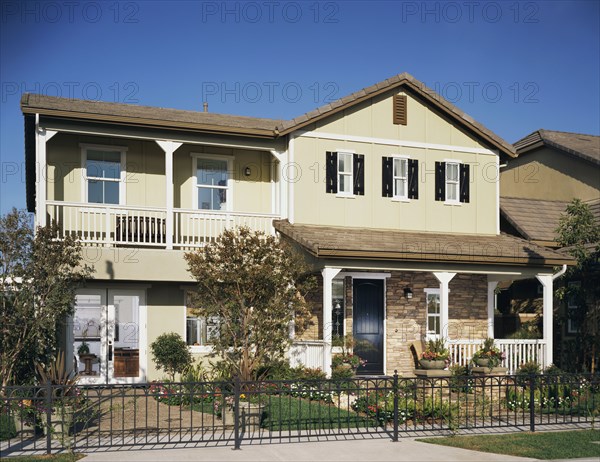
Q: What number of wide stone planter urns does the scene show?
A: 2